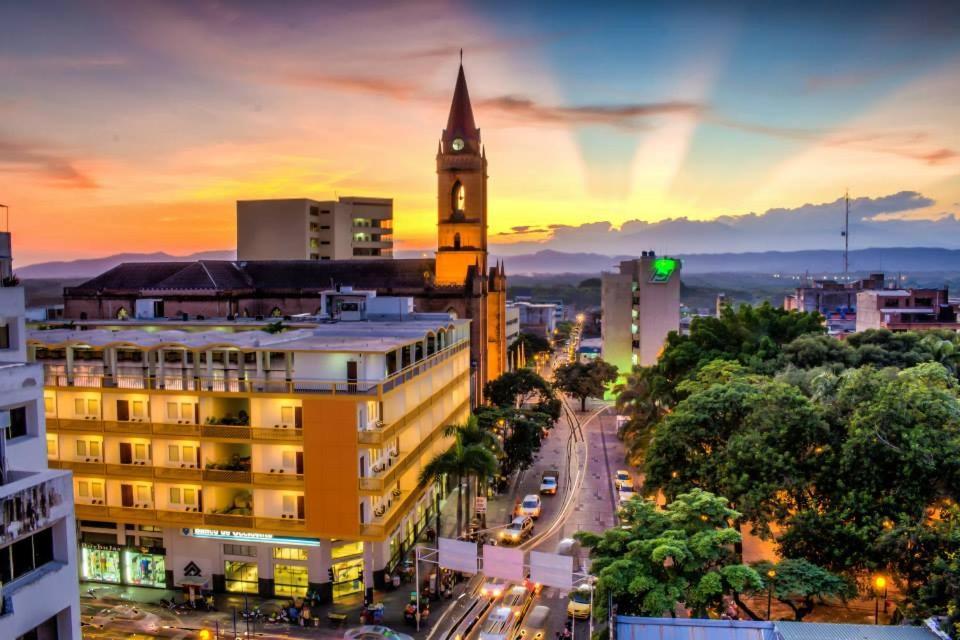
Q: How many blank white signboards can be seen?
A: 3